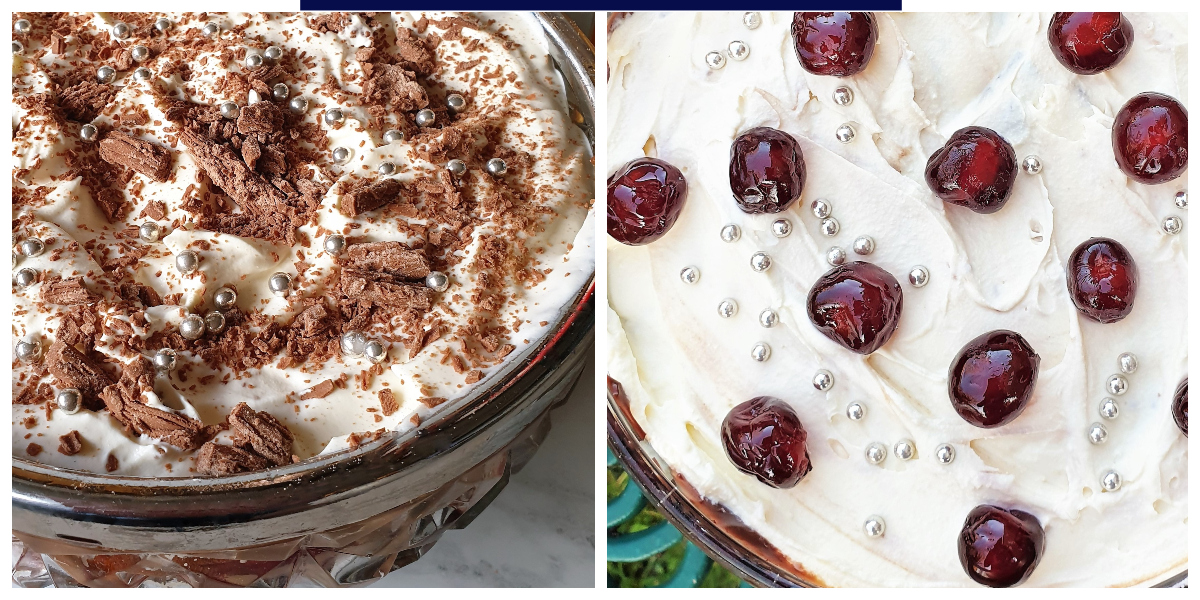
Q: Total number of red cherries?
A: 12